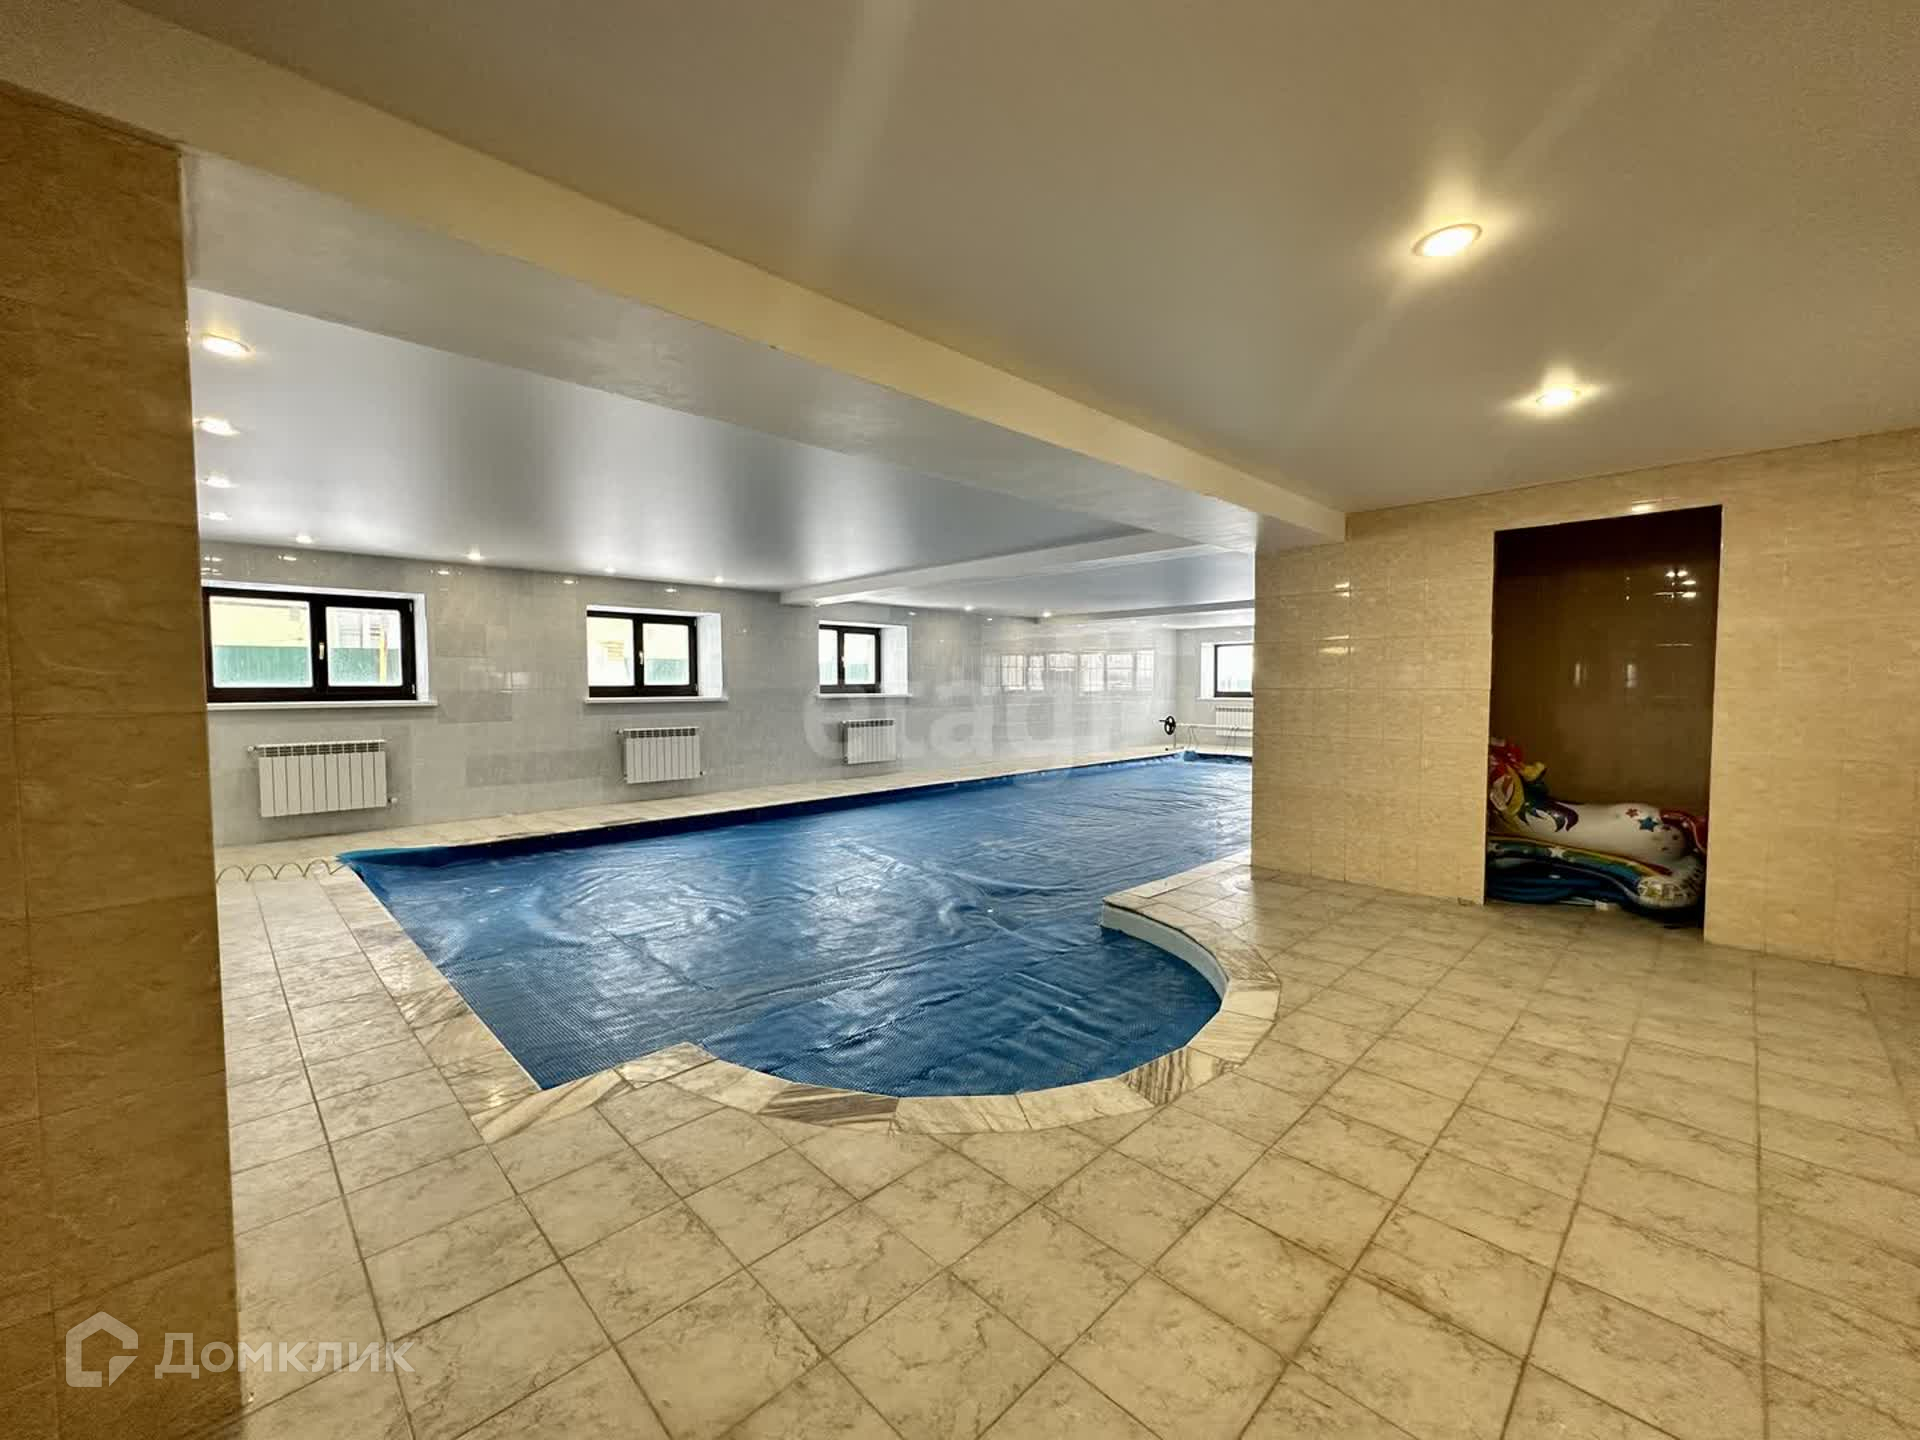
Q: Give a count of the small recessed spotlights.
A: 12